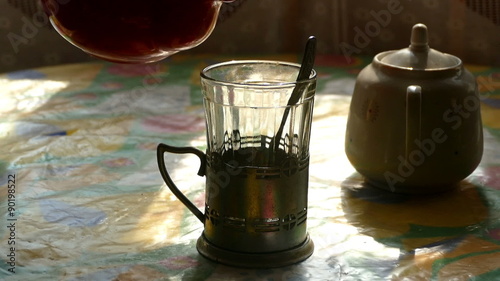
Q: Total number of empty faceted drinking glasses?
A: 1